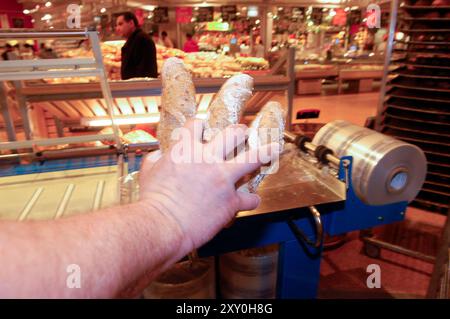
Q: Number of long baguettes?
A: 3